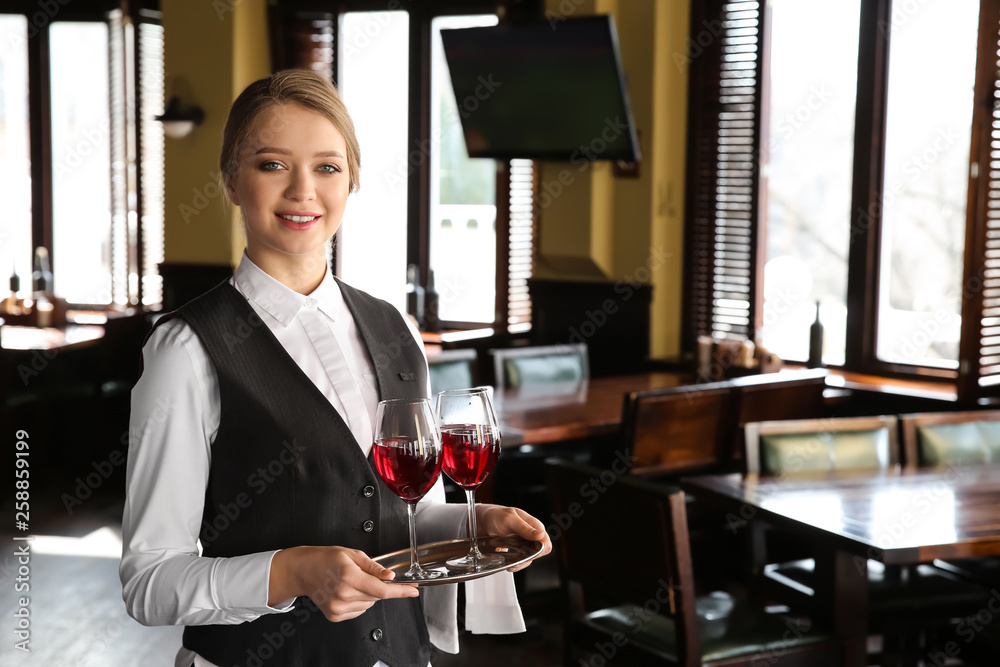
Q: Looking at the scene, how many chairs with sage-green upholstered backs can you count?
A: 4